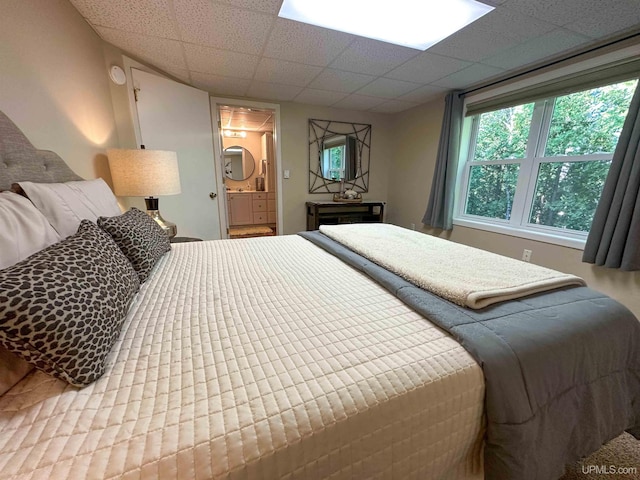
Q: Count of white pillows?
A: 2